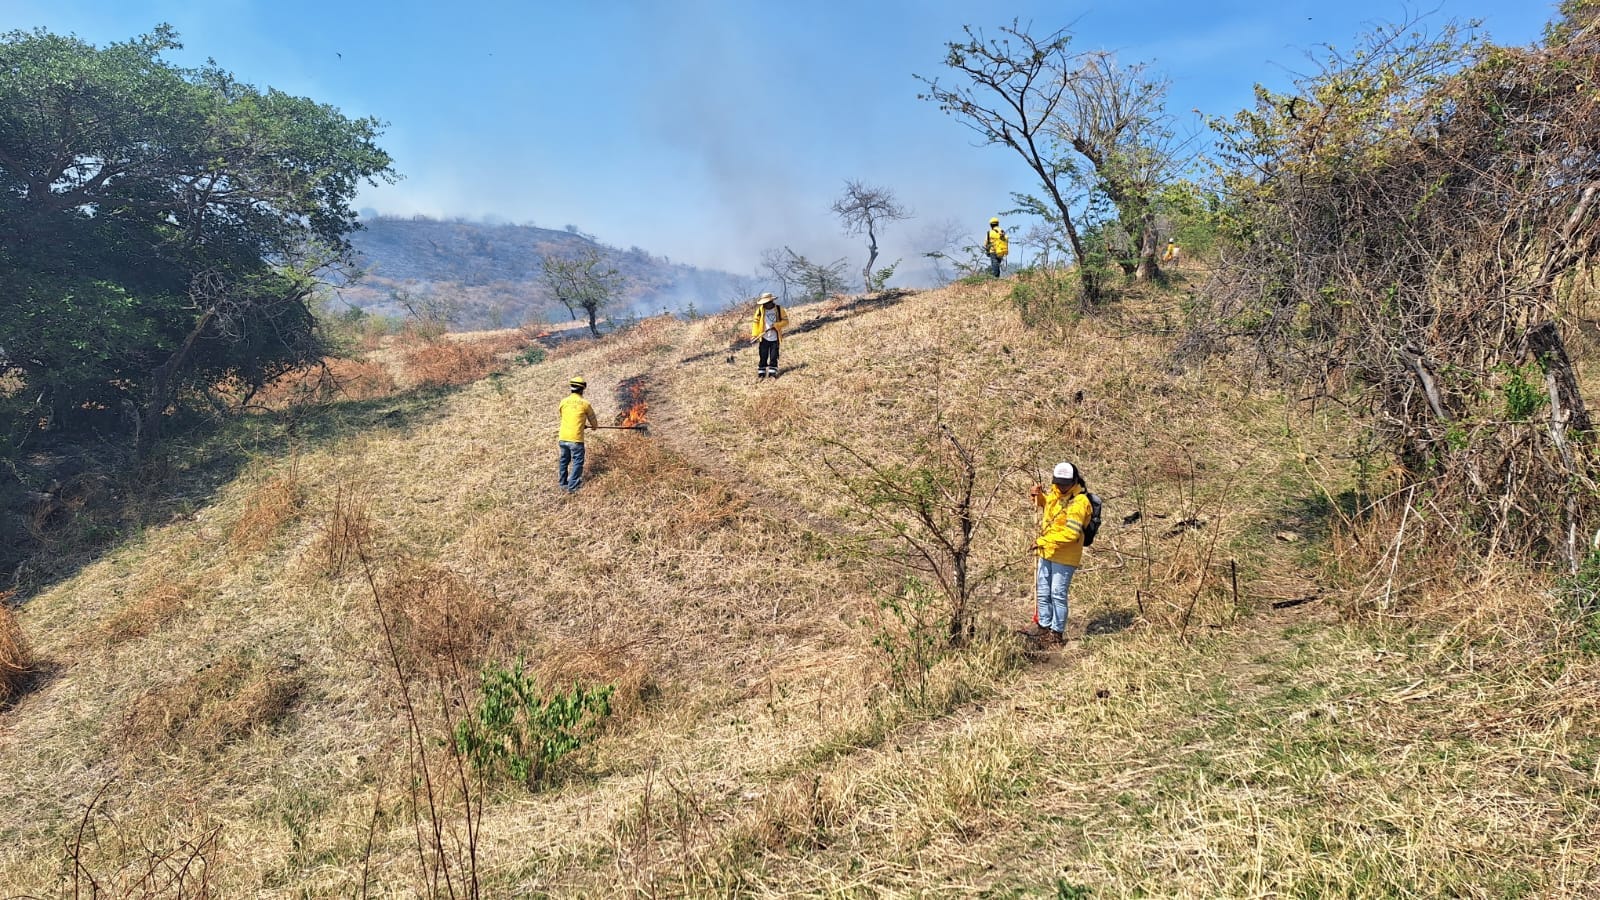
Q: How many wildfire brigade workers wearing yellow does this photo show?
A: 5